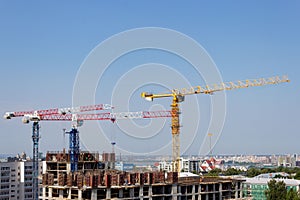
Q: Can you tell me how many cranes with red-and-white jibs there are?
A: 2